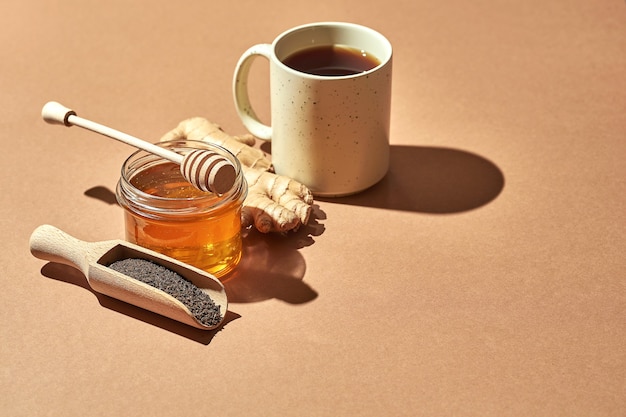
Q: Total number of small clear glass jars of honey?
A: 1